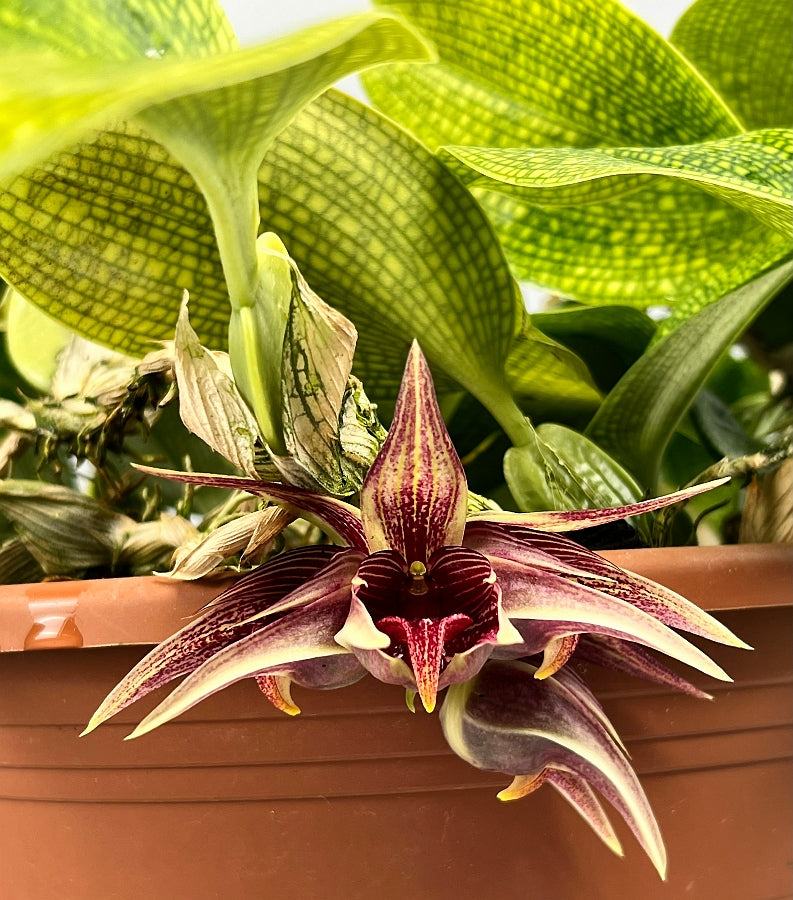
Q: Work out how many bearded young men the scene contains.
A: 0